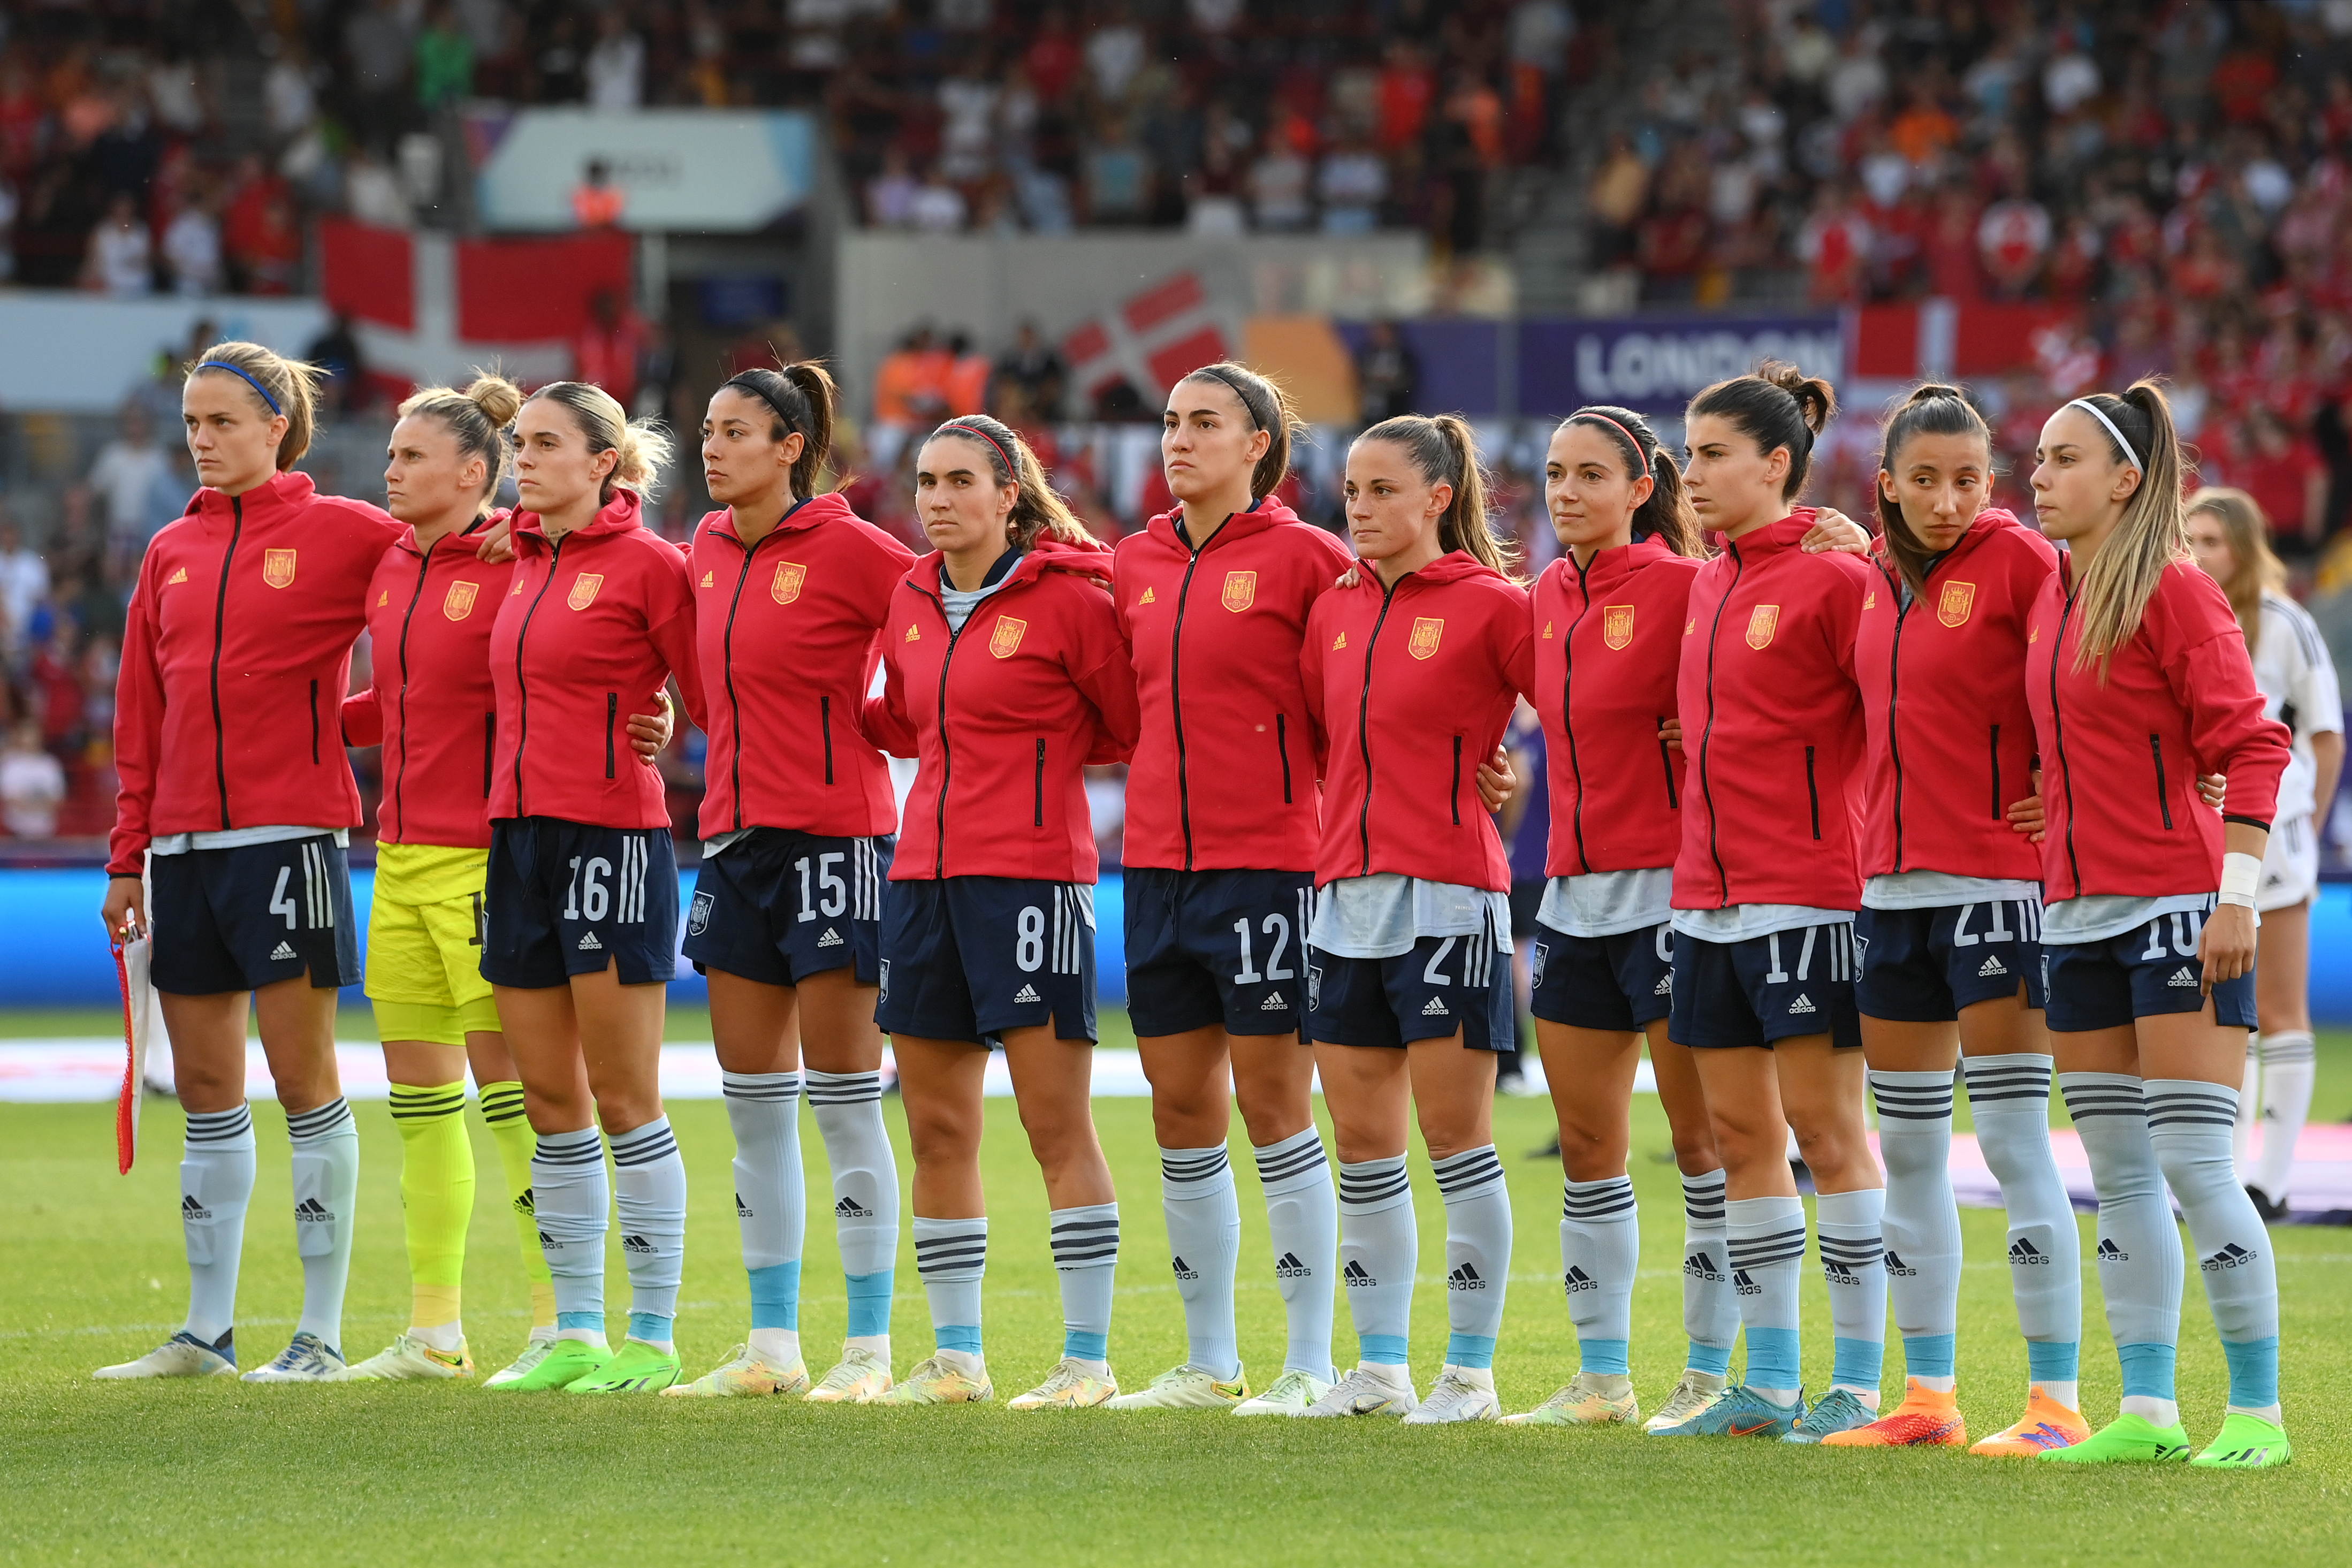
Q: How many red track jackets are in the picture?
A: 11